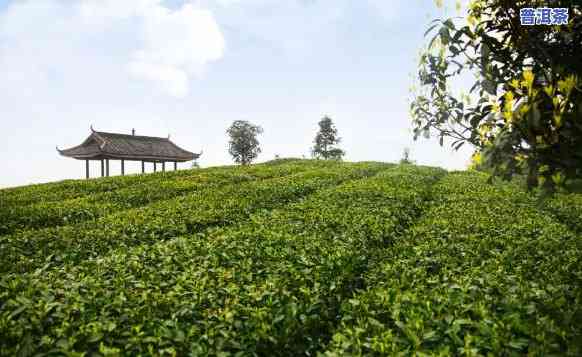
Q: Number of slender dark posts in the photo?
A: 8